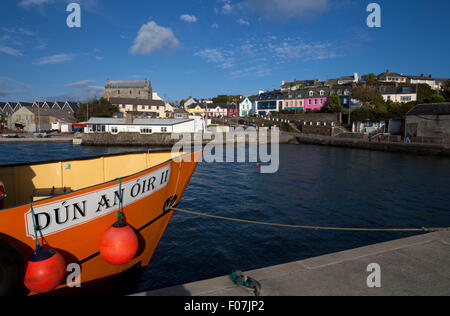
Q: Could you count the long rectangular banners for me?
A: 1